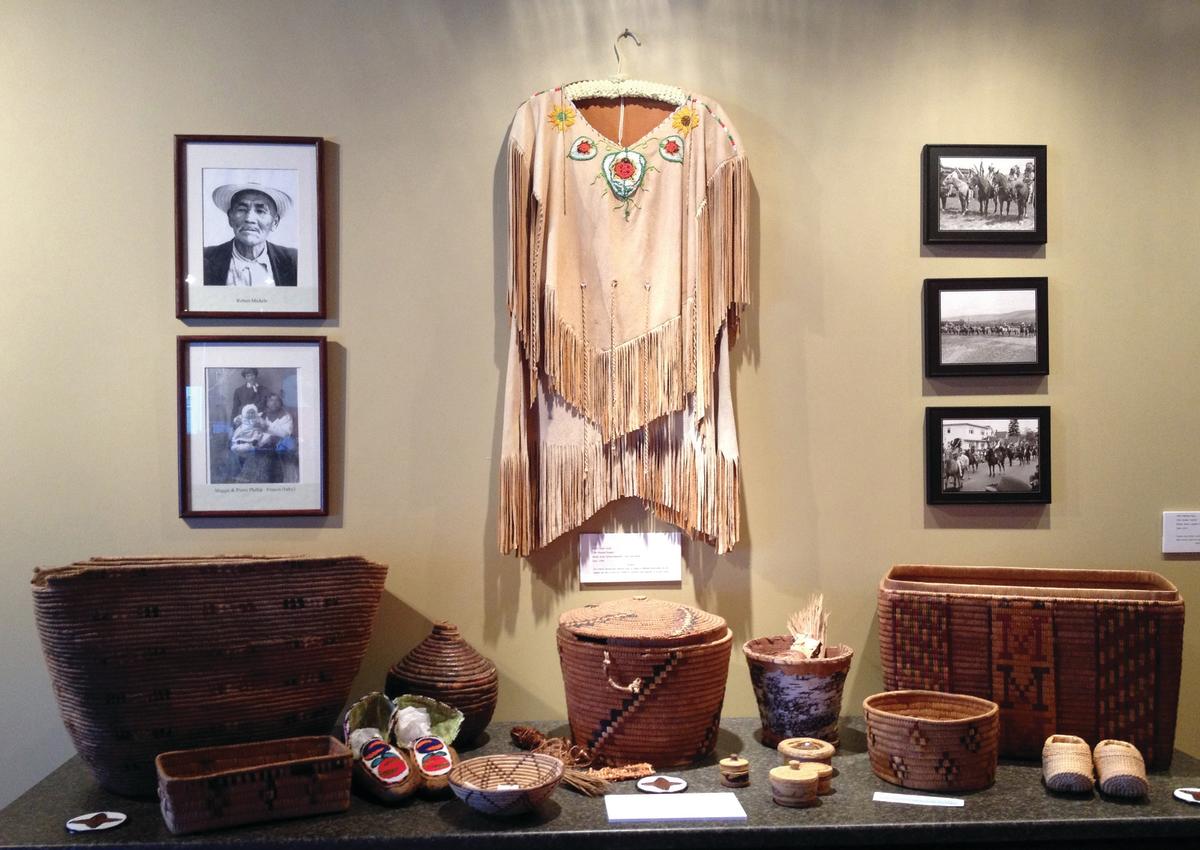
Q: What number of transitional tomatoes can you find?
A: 0